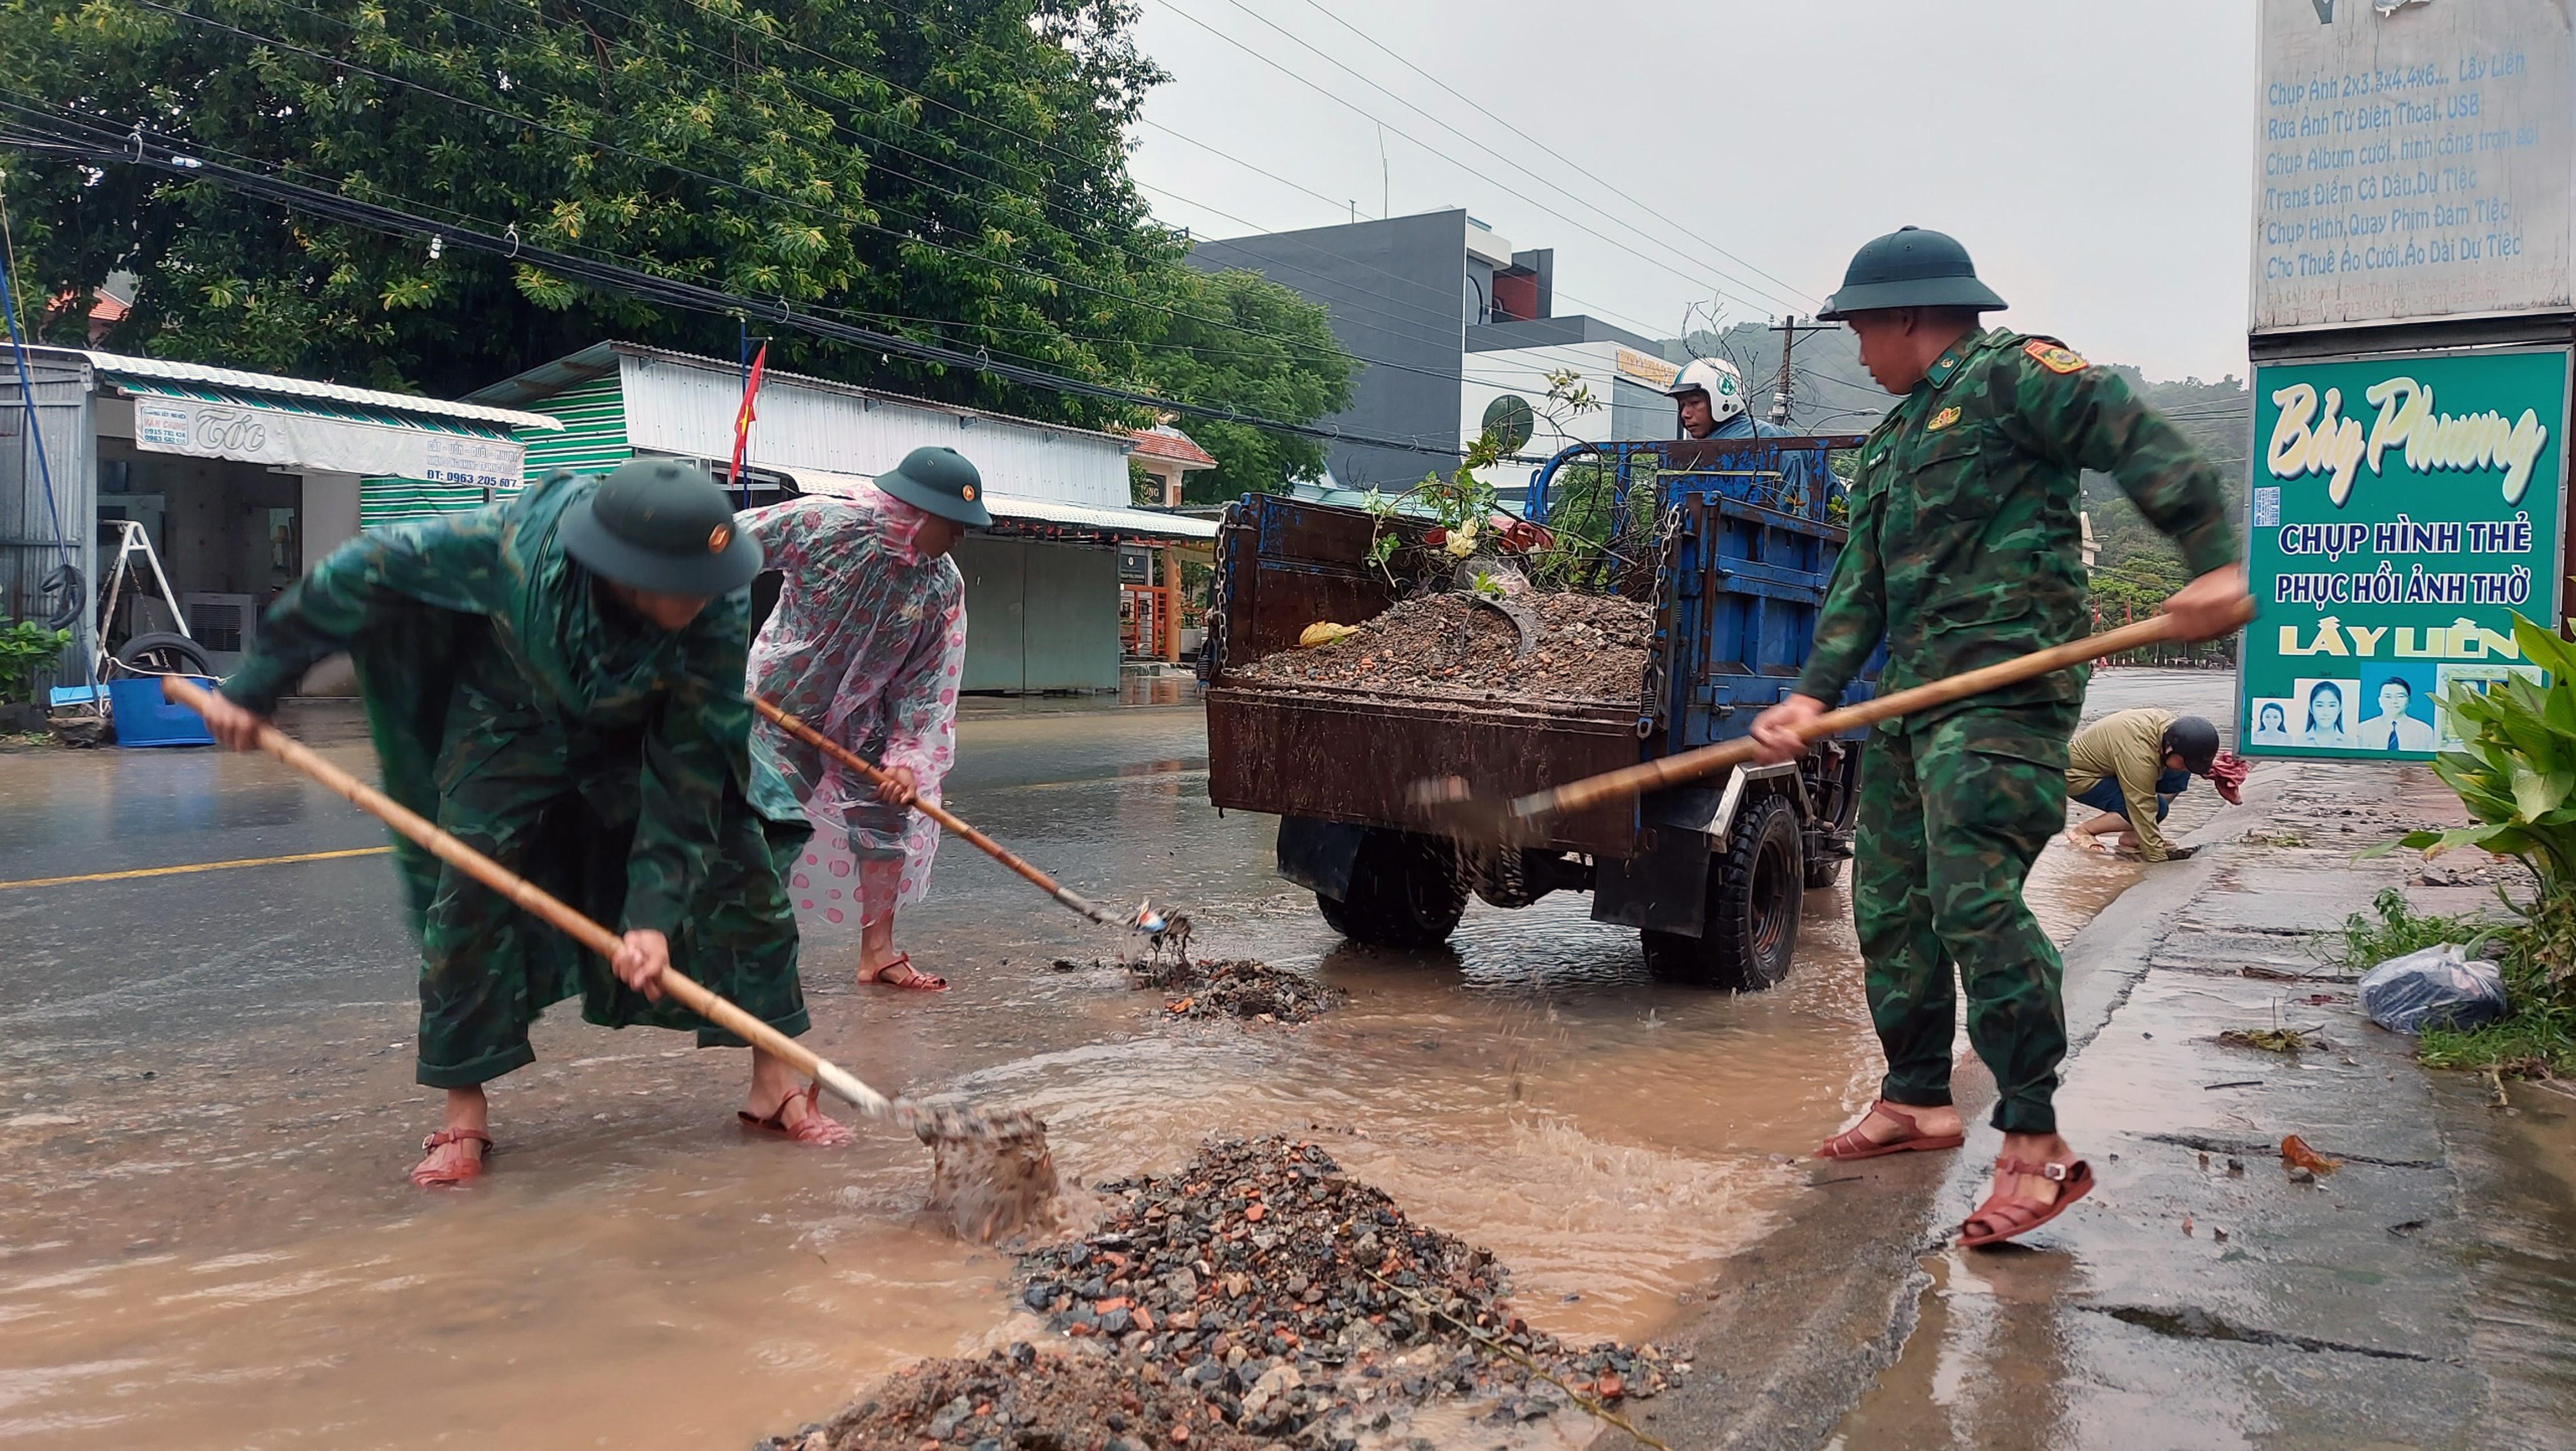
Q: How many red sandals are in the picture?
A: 5